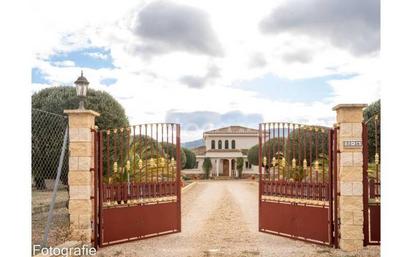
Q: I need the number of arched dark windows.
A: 4